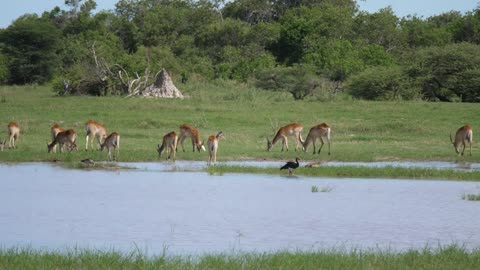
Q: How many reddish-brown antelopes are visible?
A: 11